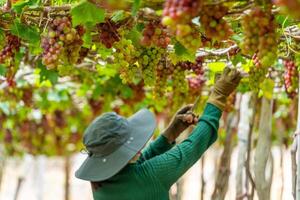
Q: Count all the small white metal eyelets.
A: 3